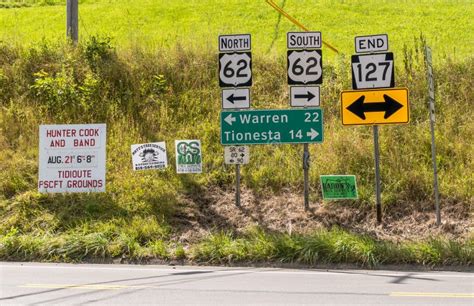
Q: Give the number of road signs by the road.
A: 11